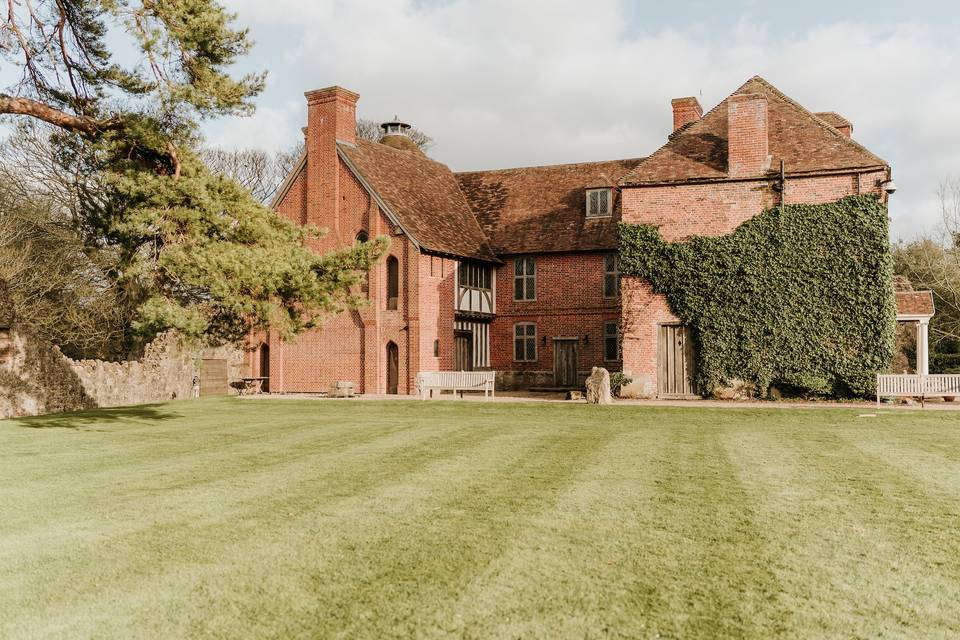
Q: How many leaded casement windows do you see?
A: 5